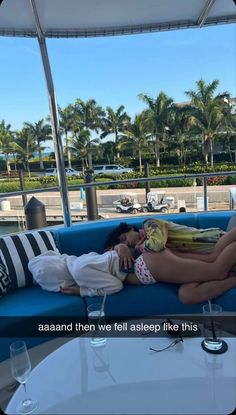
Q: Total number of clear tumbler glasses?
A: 2